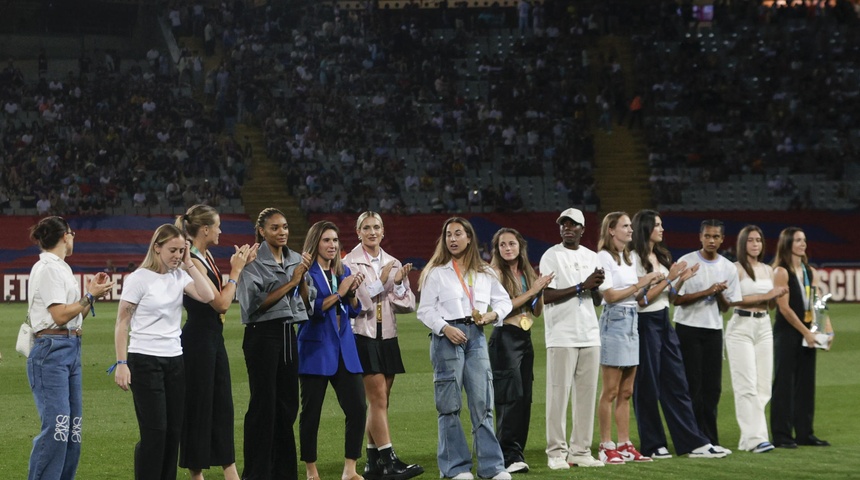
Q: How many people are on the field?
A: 14